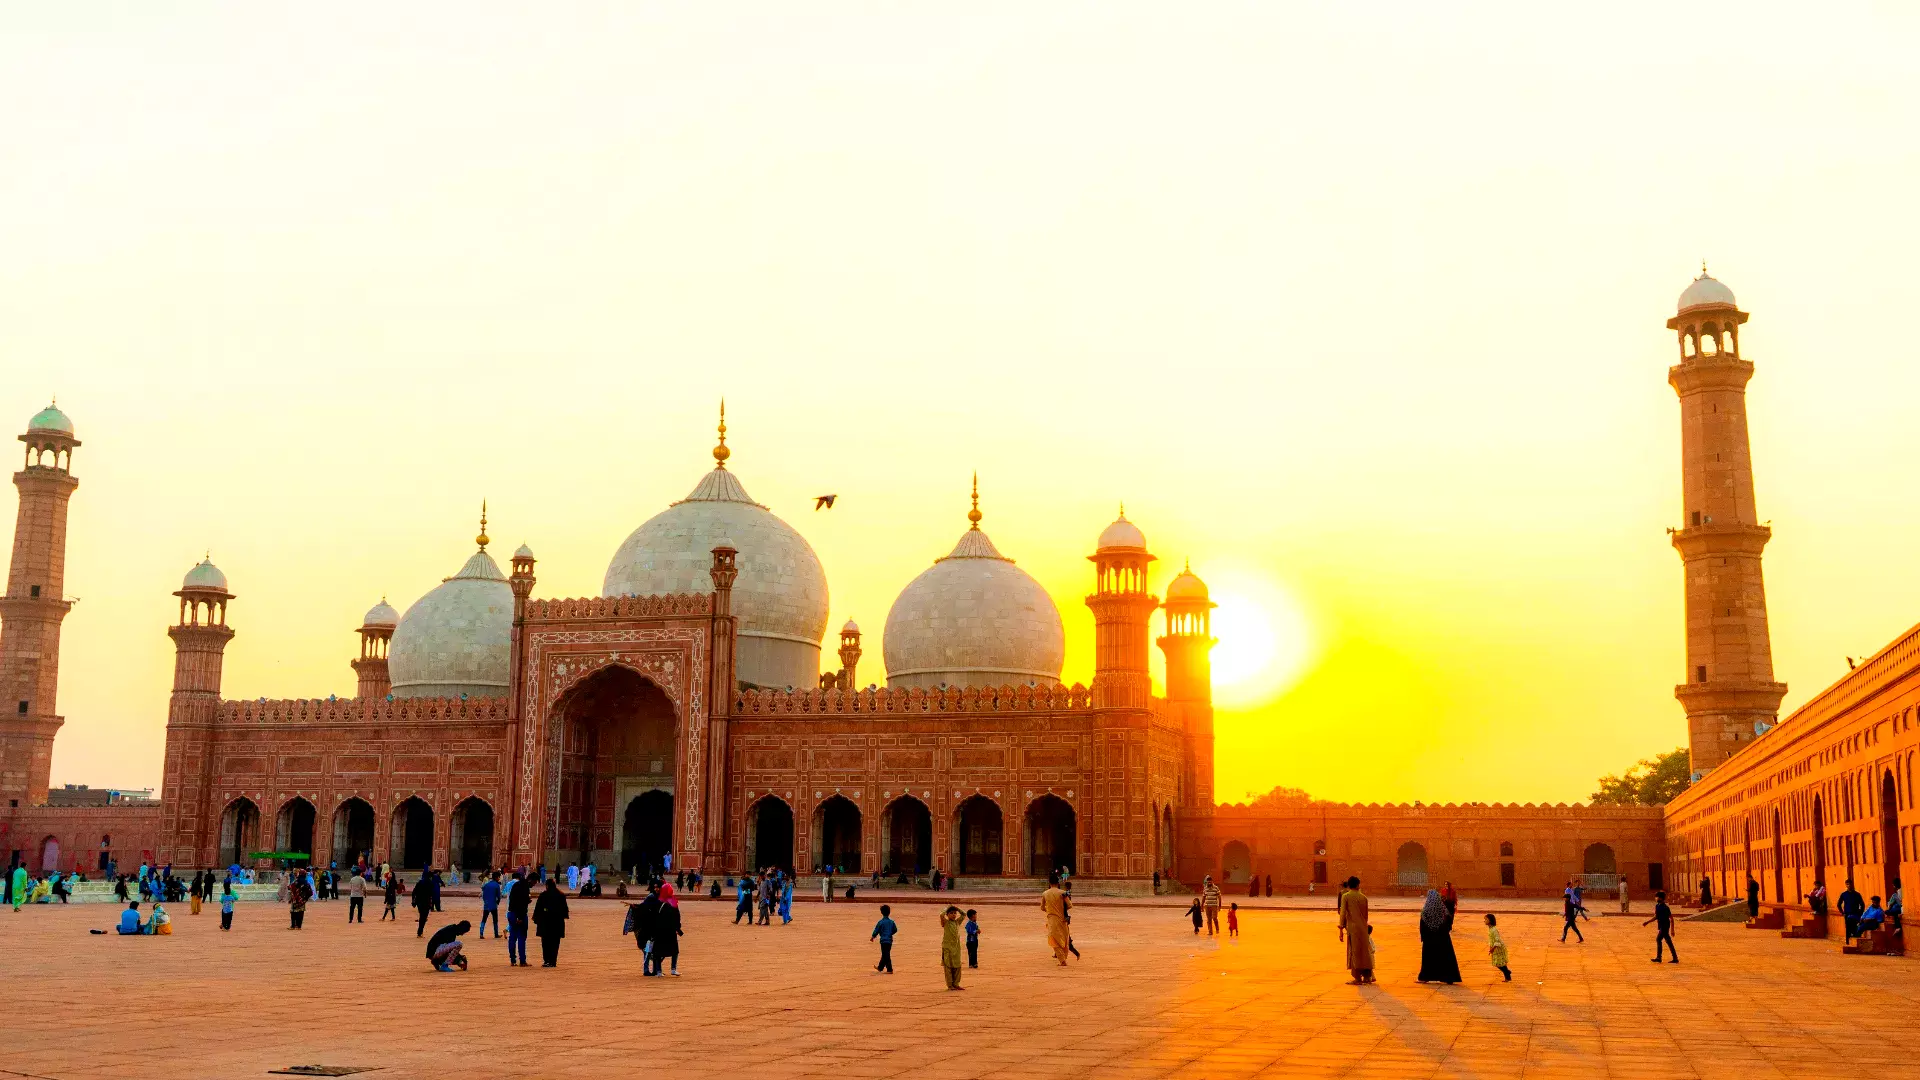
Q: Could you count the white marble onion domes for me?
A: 3